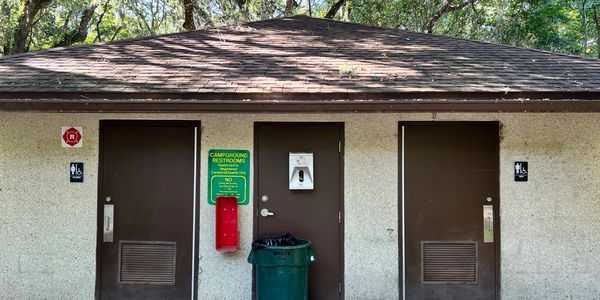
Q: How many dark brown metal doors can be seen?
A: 3